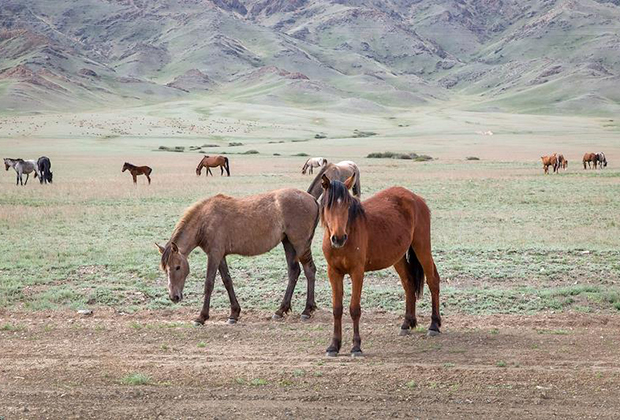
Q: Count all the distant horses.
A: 9